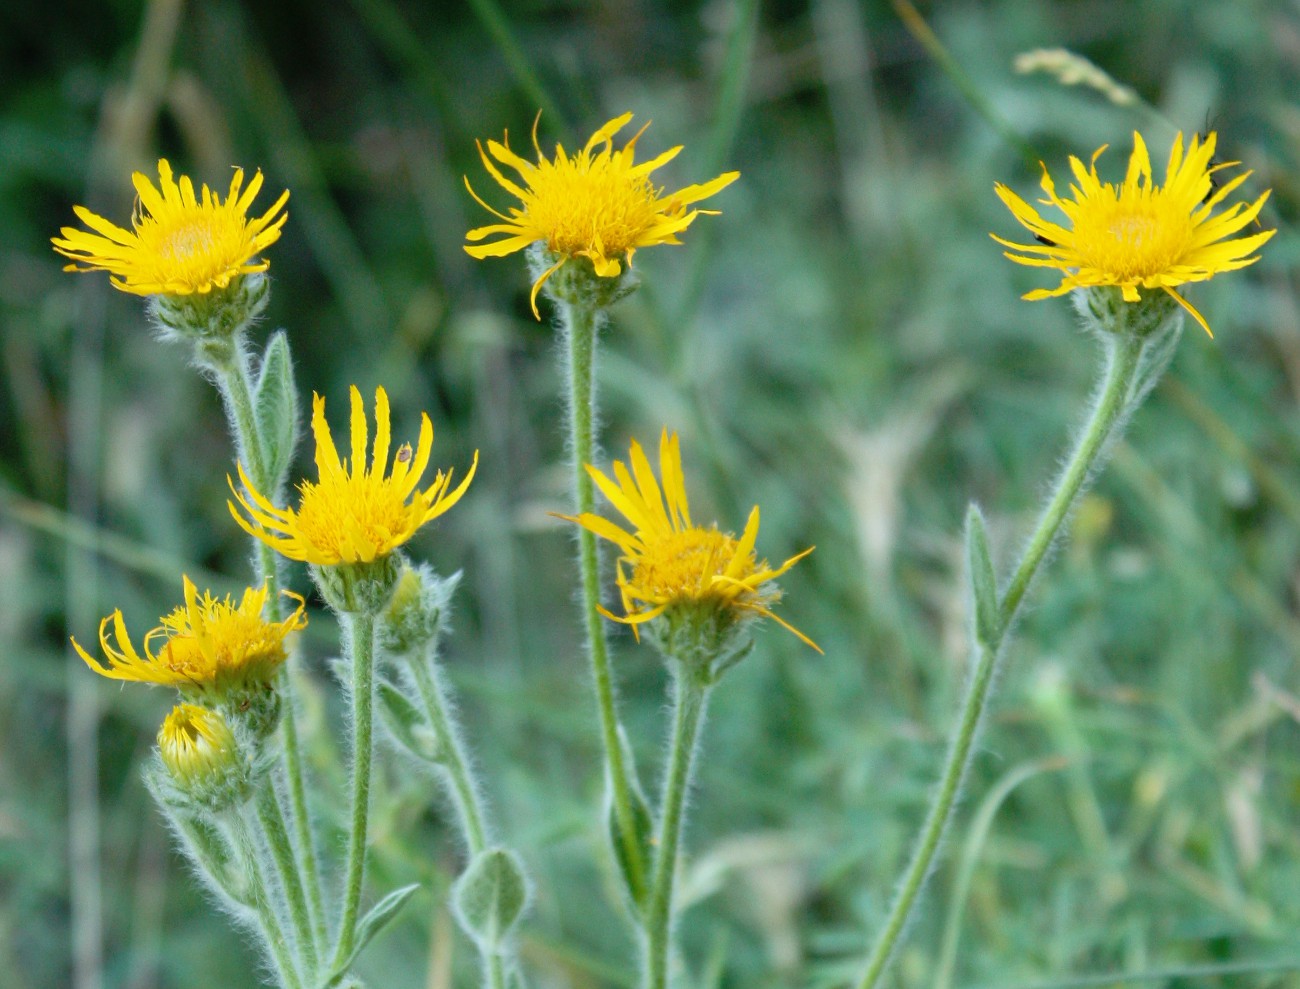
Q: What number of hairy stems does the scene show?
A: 8